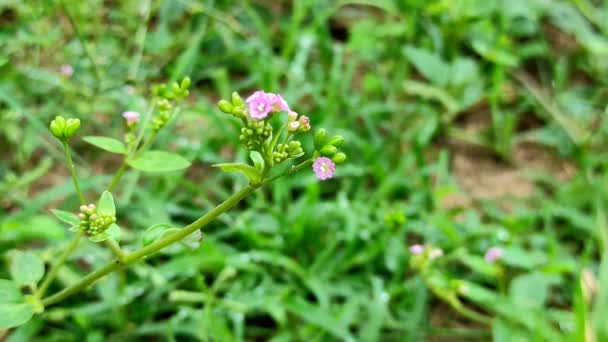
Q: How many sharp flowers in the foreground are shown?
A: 3